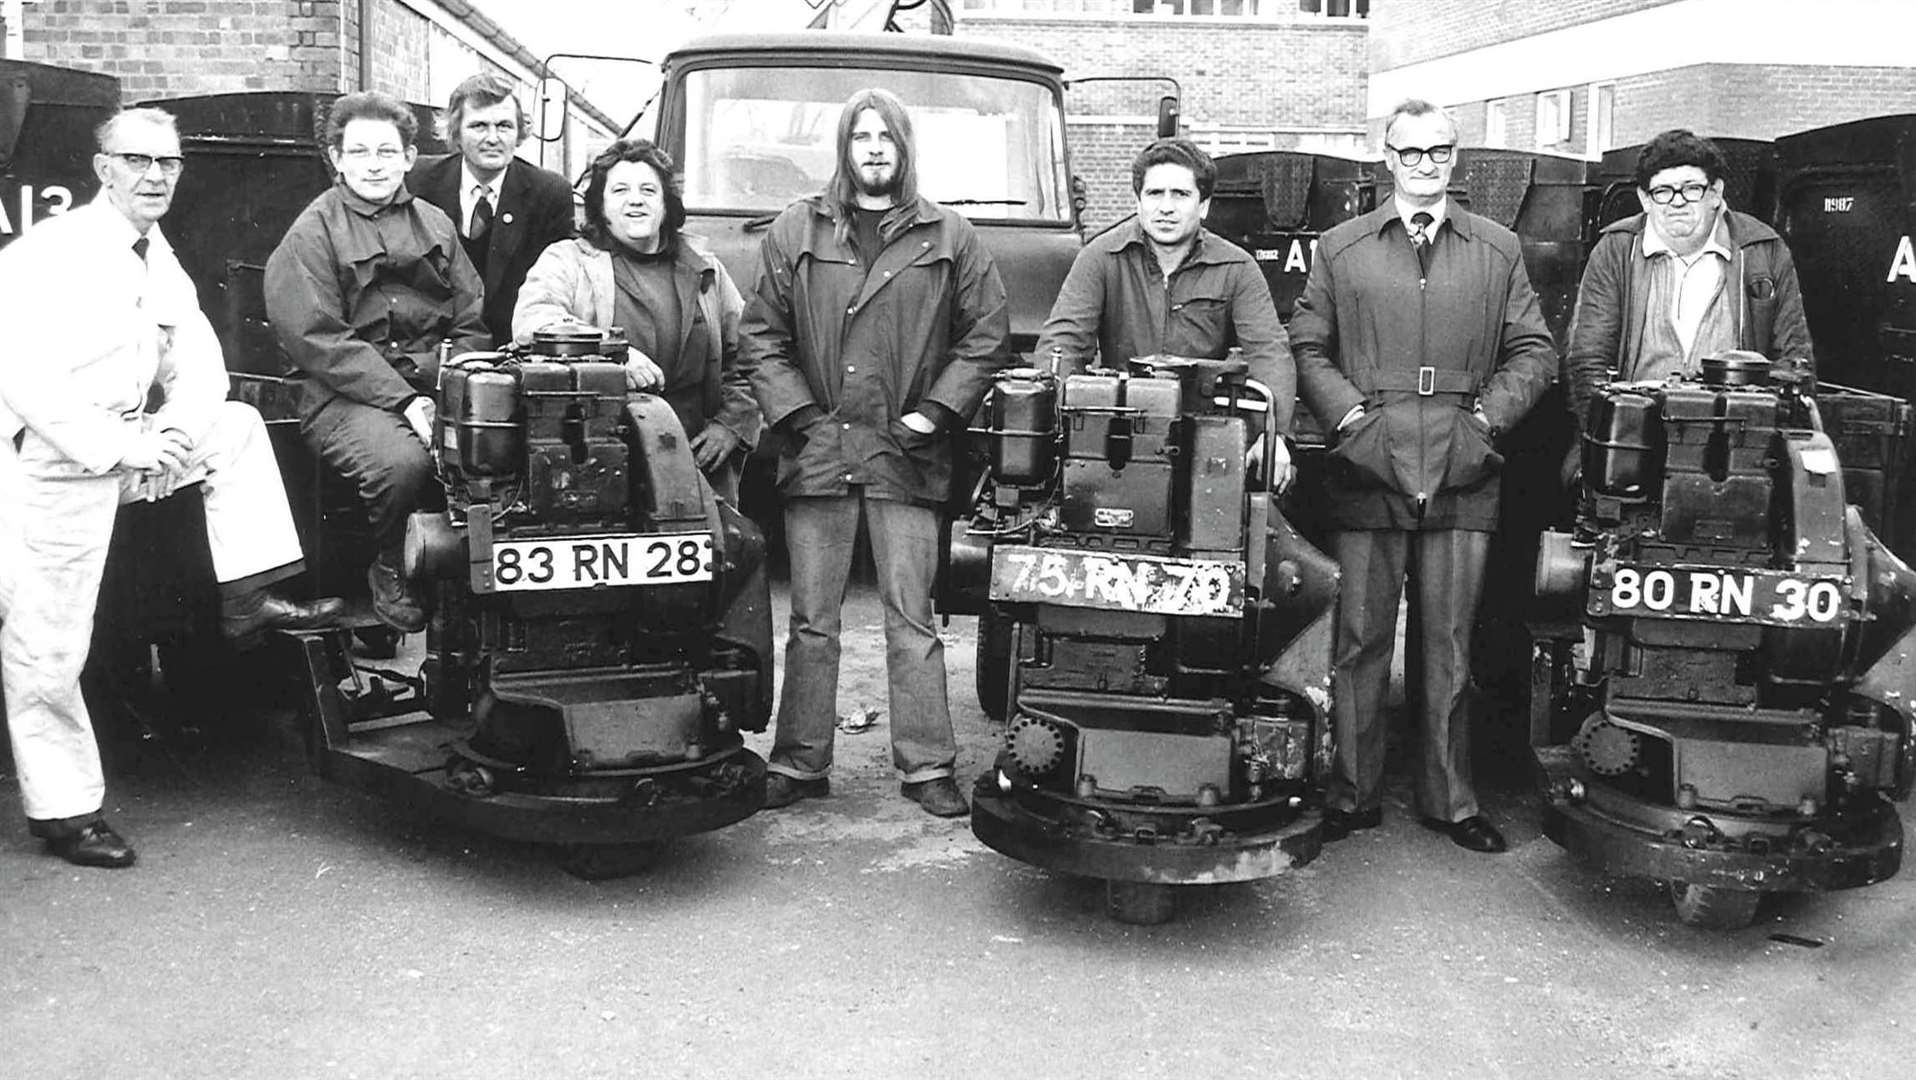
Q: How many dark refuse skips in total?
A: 6